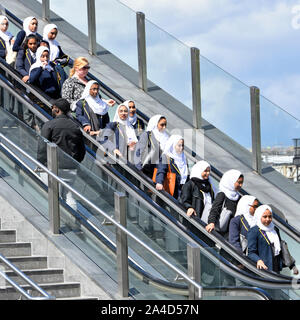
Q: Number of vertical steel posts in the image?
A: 8